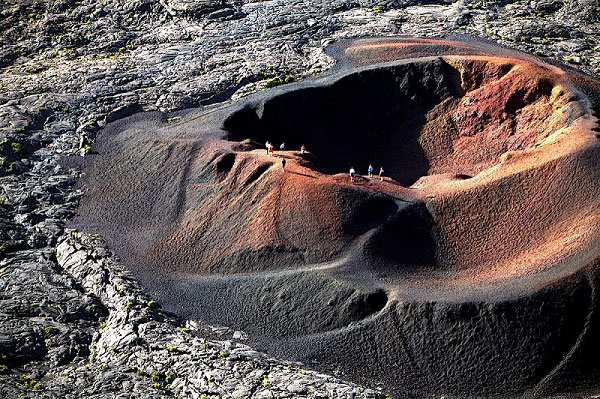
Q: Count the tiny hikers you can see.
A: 8